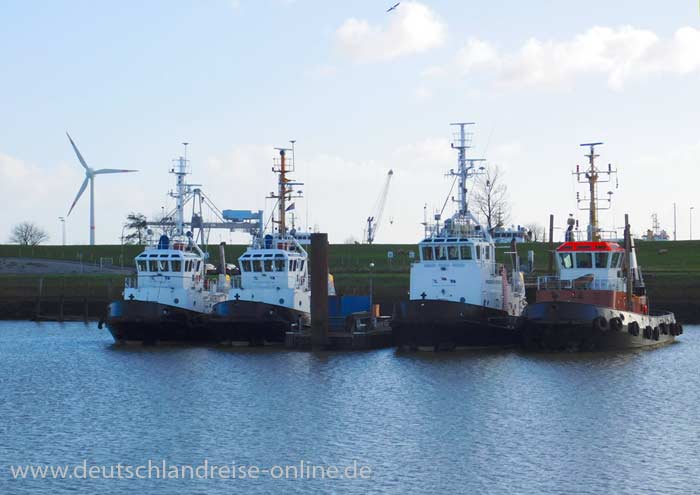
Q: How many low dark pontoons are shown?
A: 1